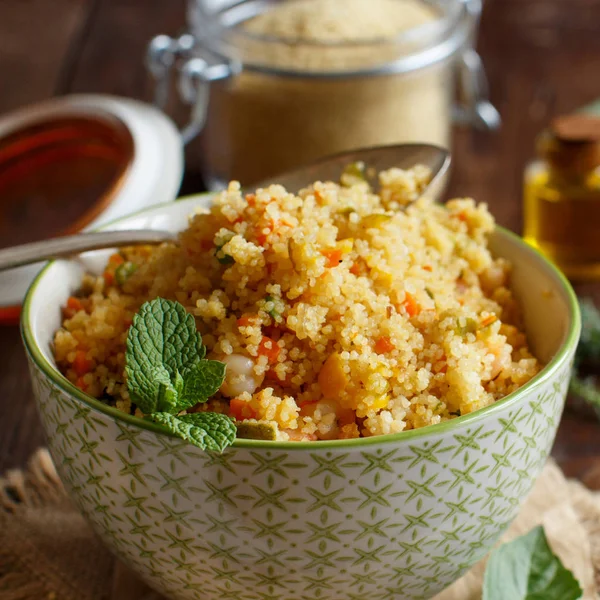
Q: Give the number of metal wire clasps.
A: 2